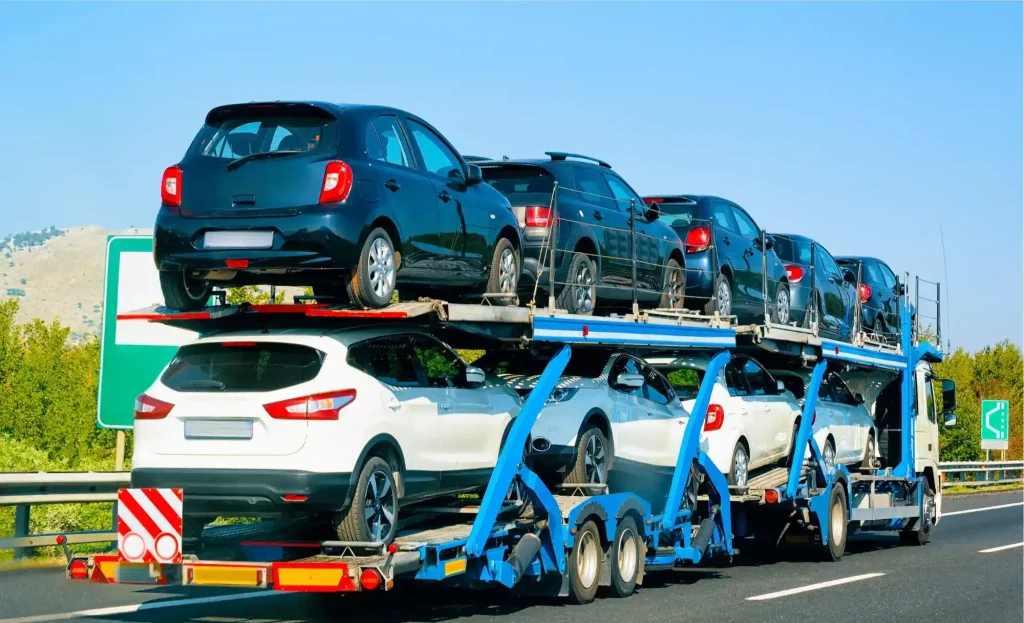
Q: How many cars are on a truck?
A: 9